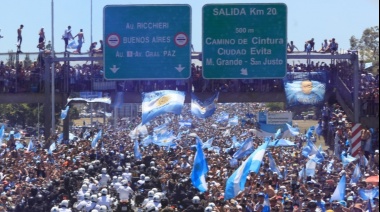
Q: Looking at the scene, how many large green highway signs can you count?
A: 2